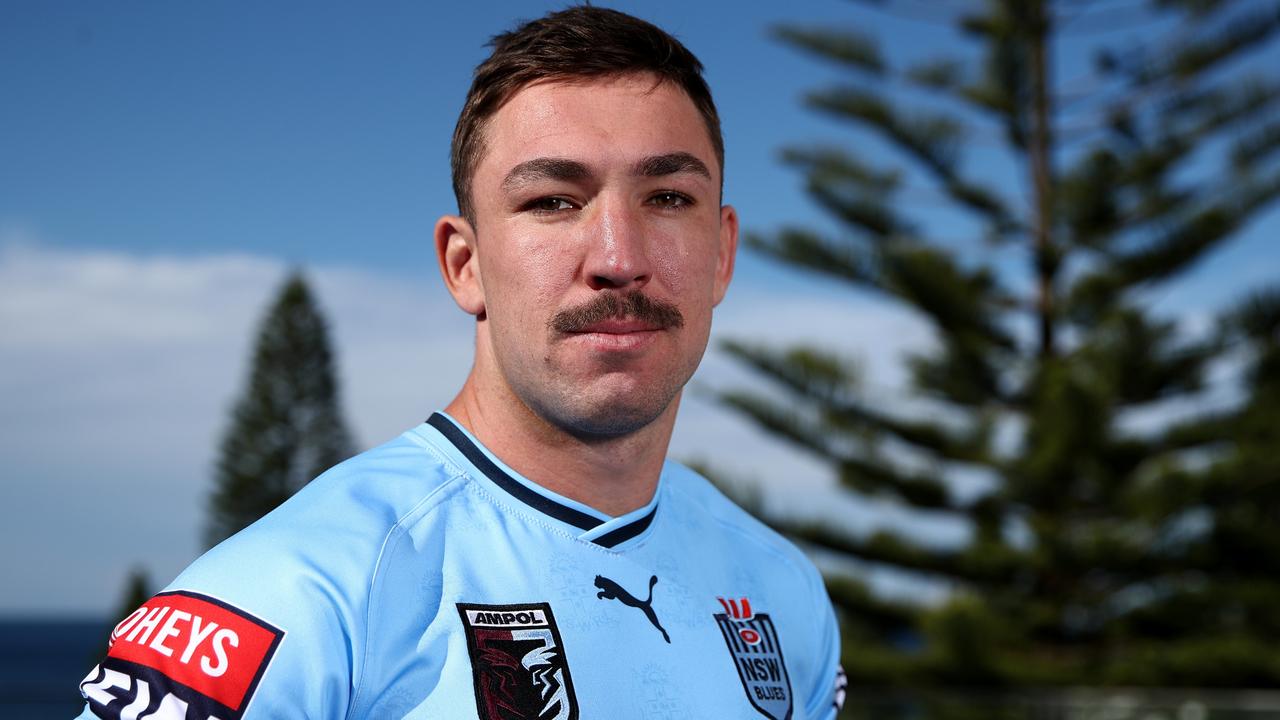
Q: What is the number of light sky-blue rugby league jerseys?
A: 1